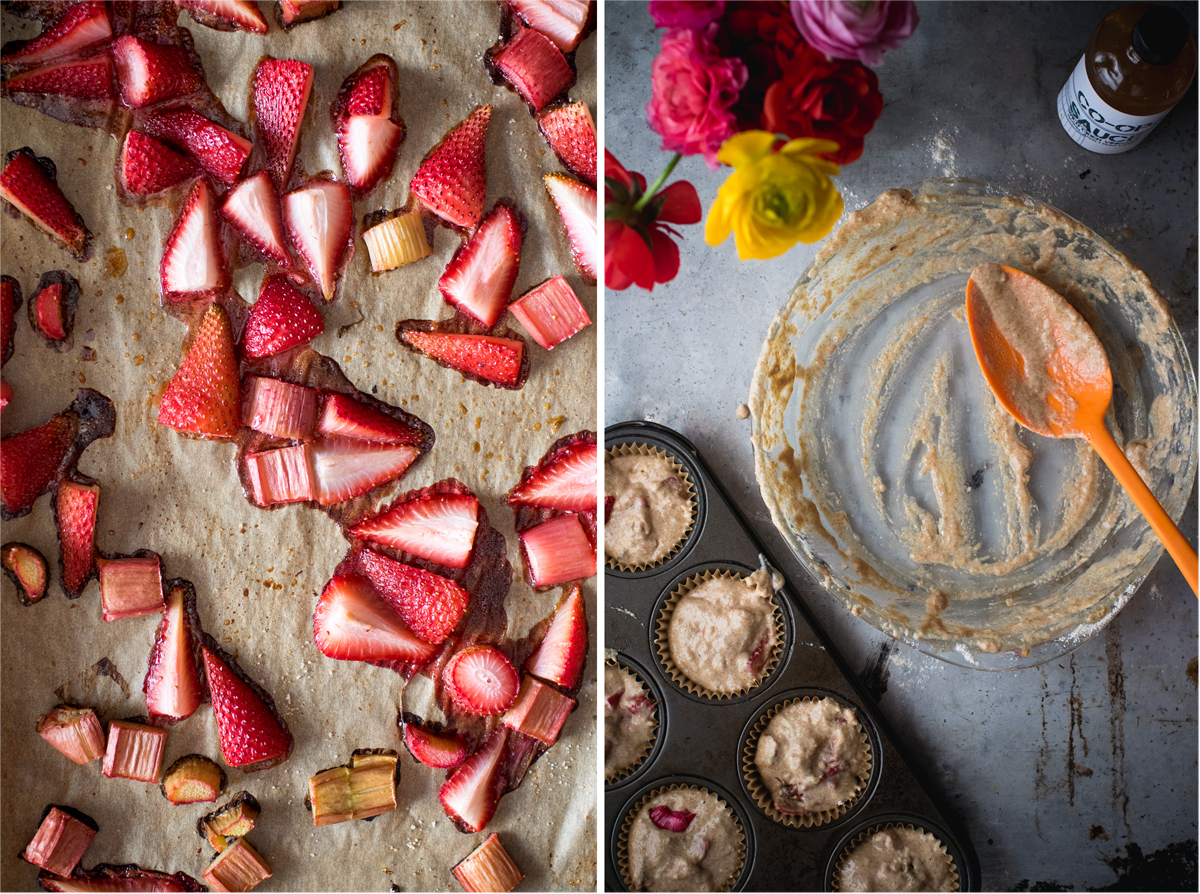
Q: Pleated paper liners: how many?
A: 6